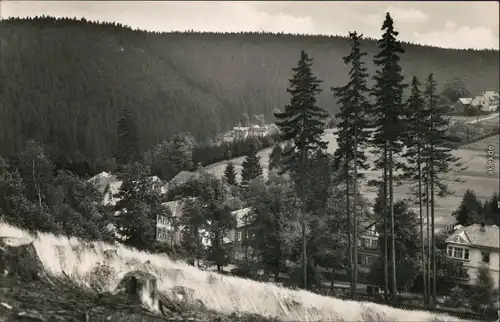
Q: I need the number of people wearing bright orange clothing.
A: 0